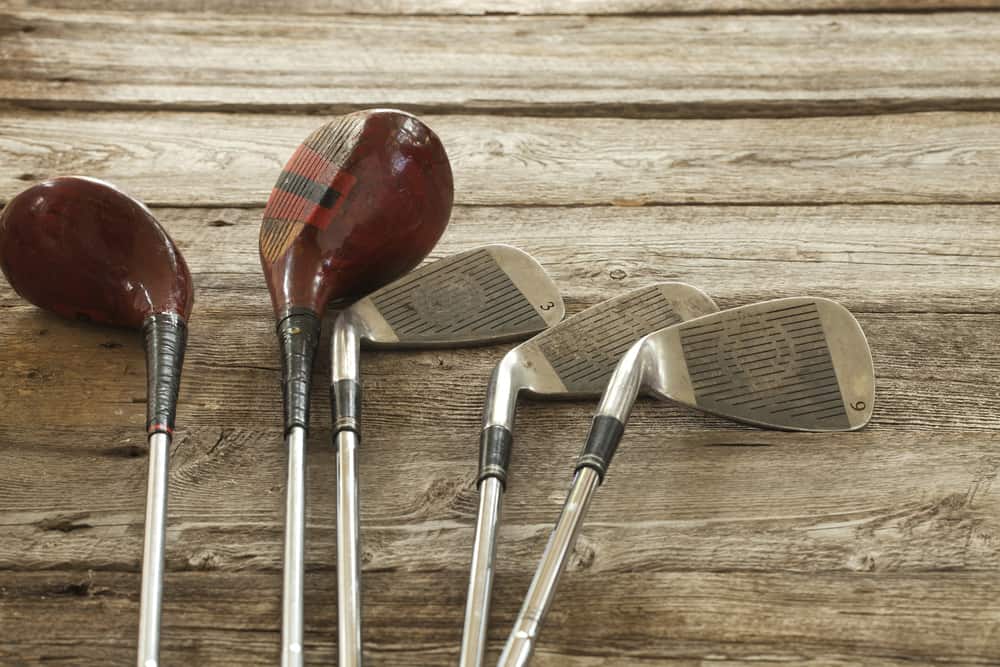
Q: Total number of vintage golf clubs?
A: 5